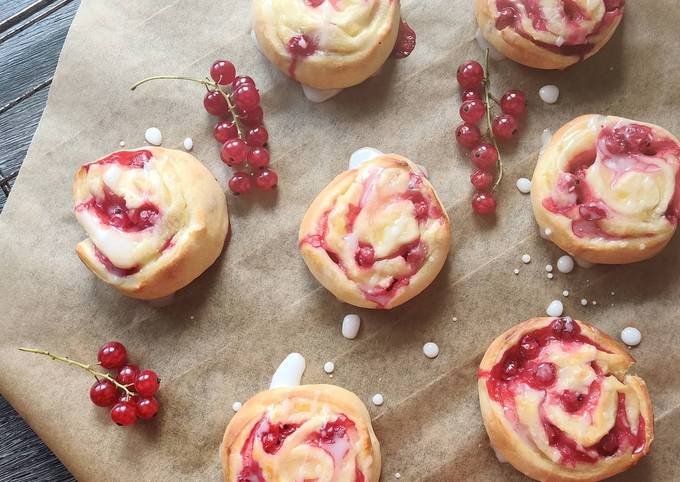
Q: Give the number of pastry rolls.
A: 7